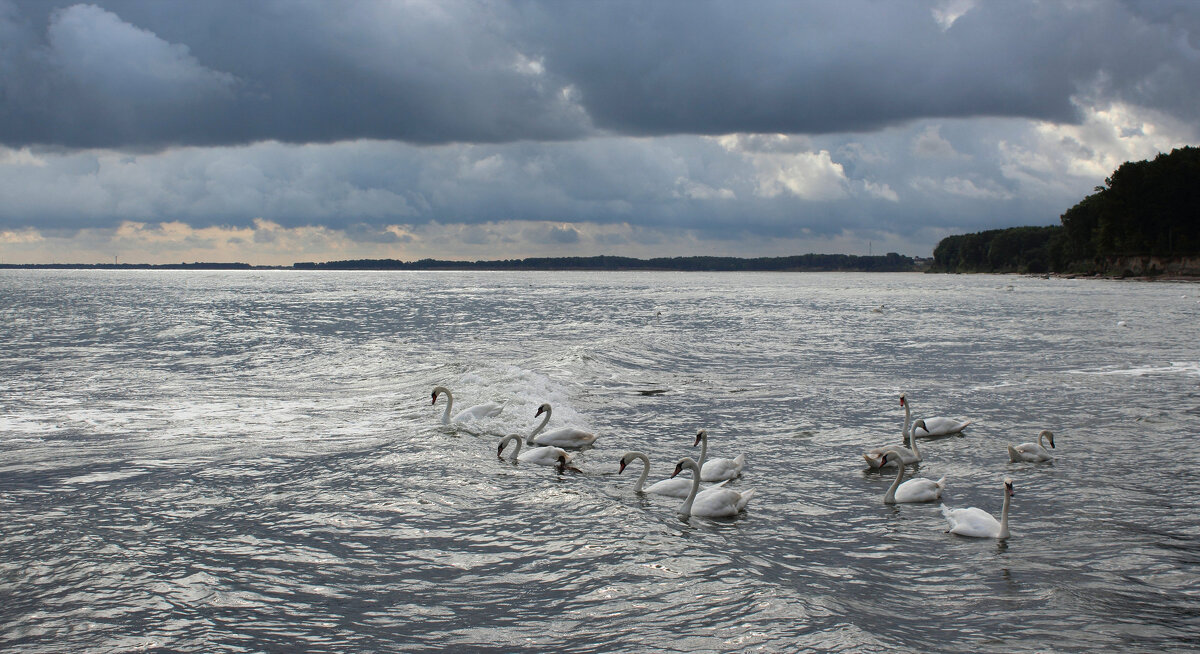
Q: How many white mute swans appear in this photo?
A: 11